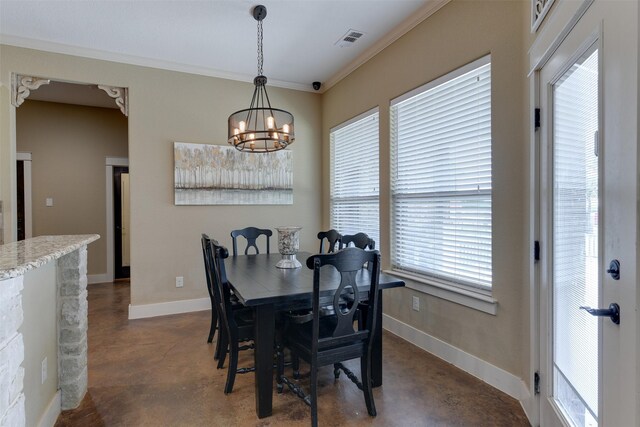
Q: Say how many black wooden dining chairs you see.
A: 6